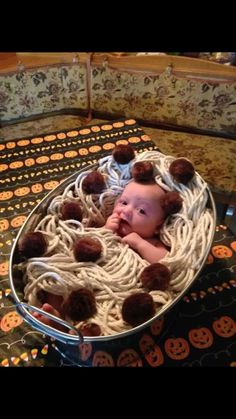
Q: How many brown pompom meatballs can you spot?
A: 12